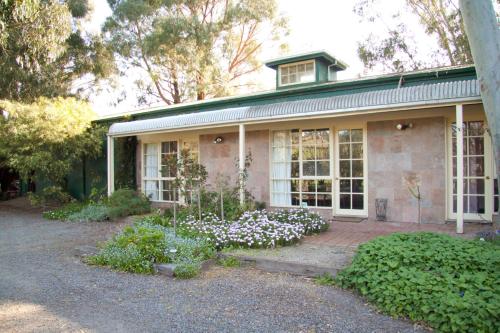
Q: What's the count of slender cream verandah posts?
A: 3